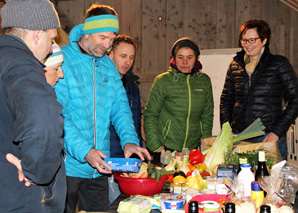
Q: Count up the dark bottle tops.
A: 3